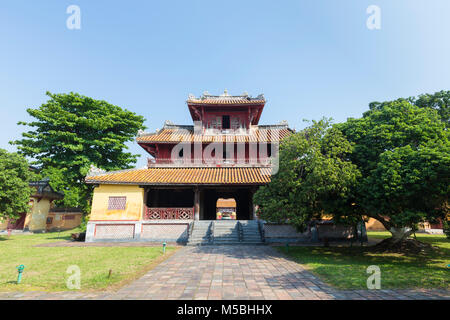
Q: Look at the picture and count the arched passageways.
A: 1